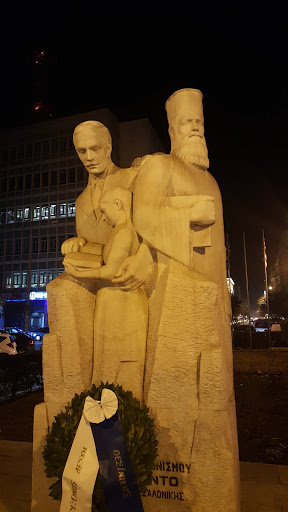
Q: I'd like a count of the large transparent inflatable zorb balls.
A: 0